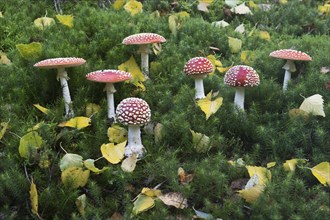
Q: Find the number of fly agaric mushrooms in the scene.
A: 7